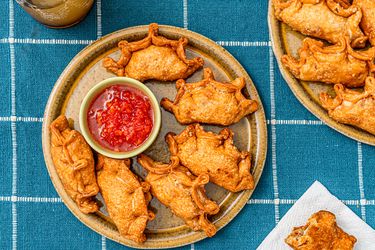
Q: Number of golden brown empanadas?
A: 11